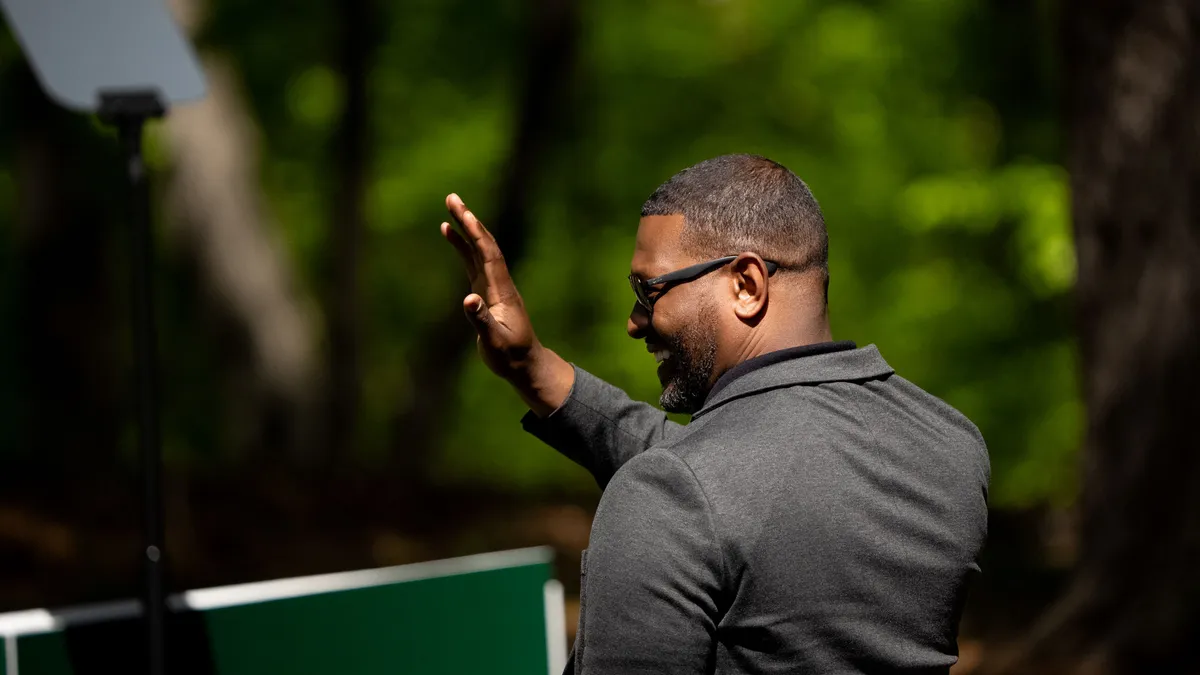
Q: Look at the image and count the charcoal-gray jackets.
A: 1